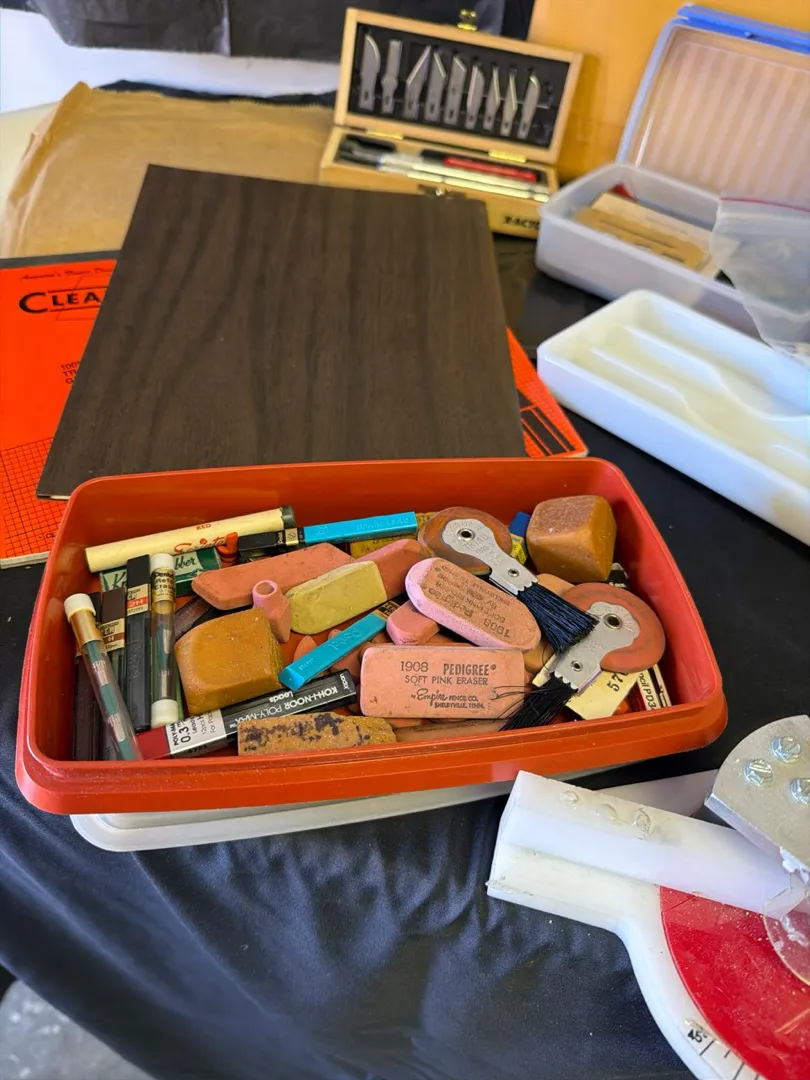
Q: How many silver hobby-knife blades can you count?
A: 9